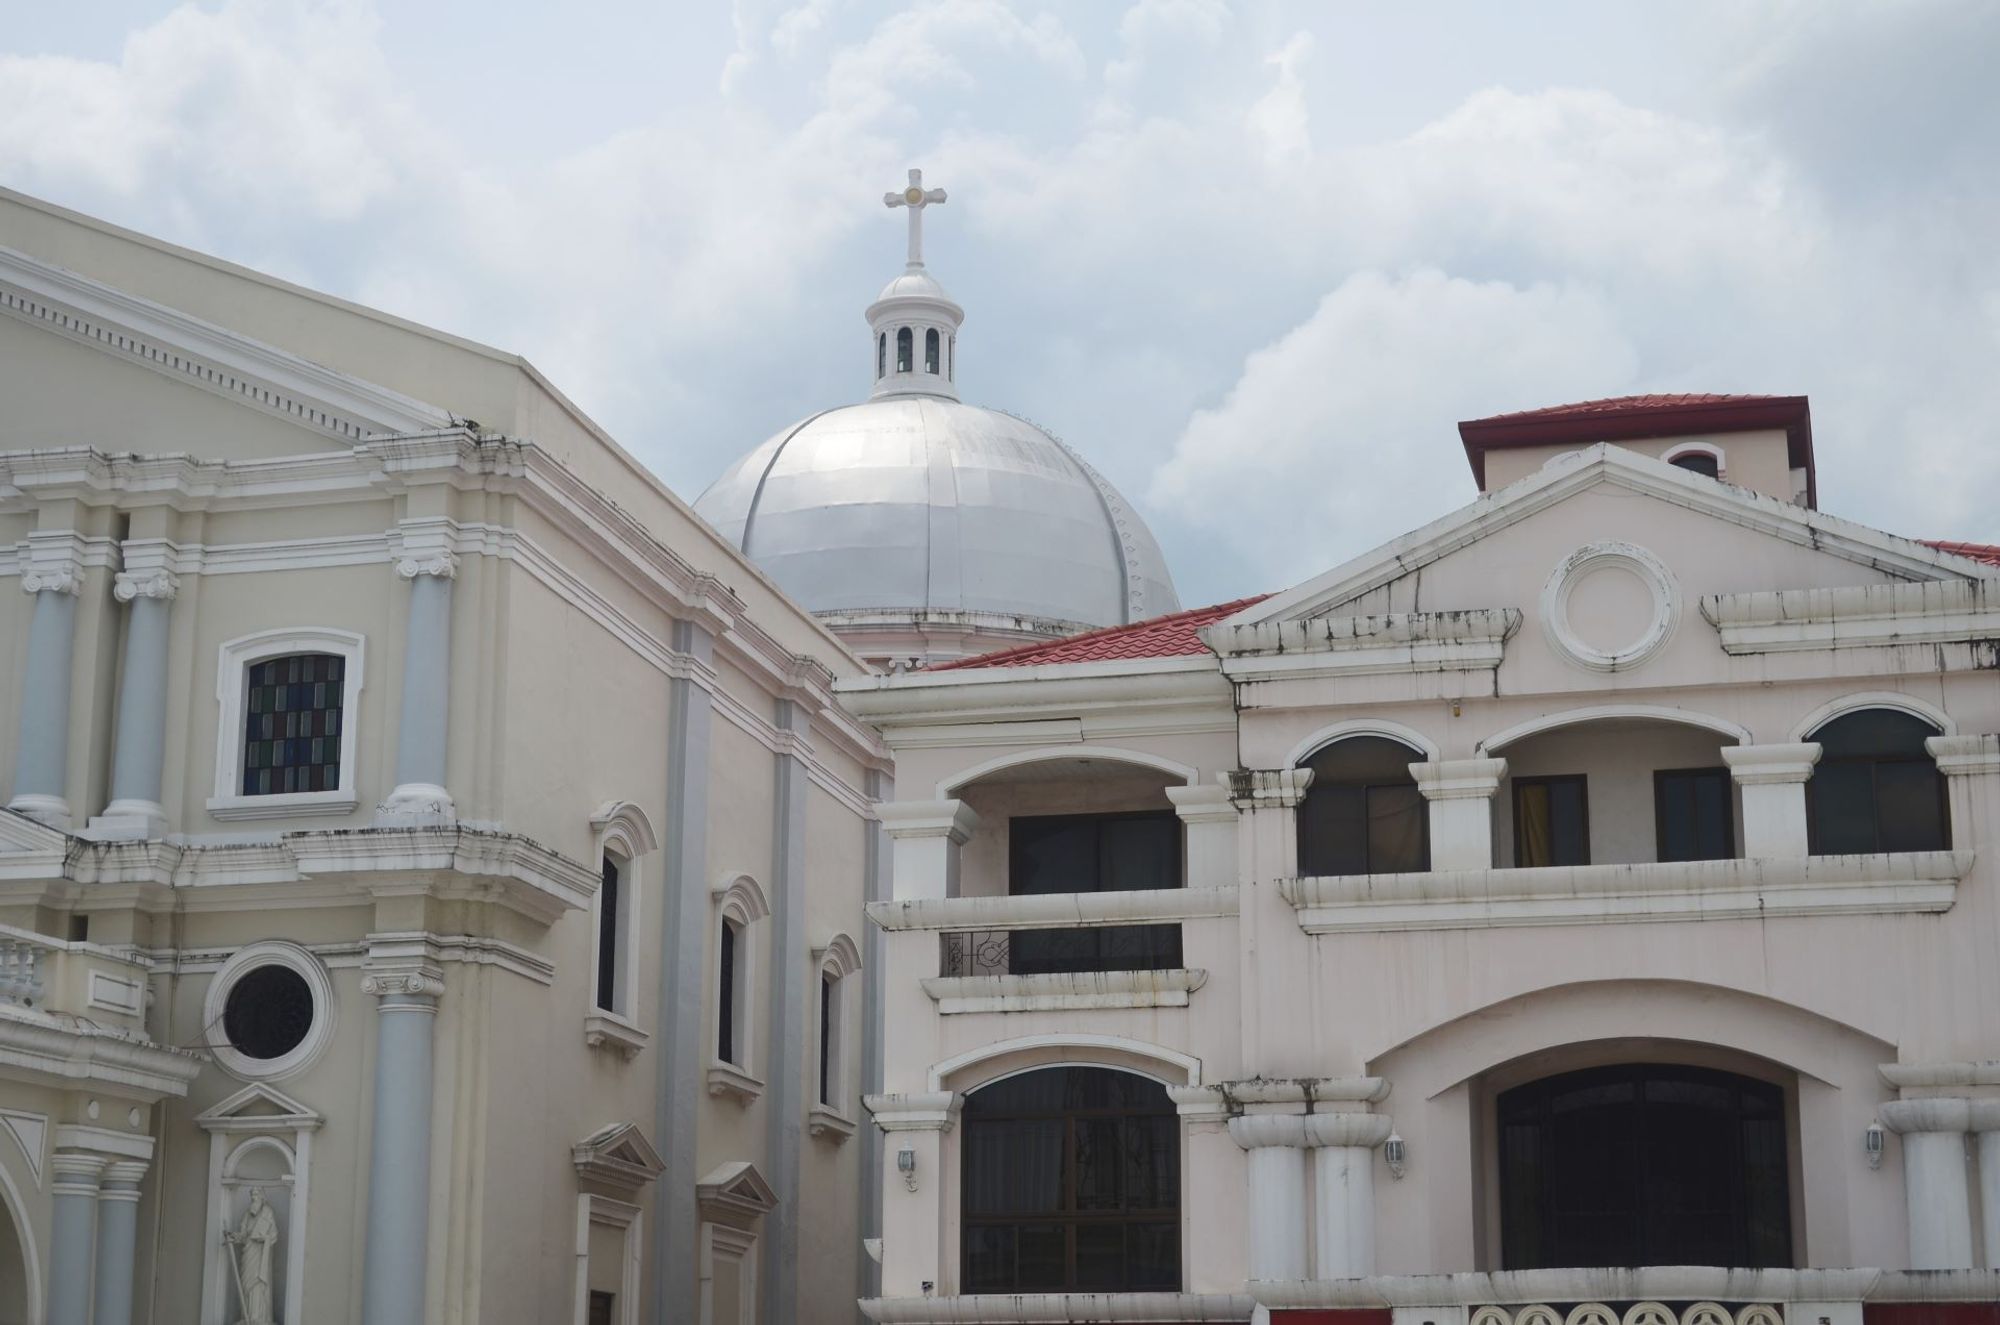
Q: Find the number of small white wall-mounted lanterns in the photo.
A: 3